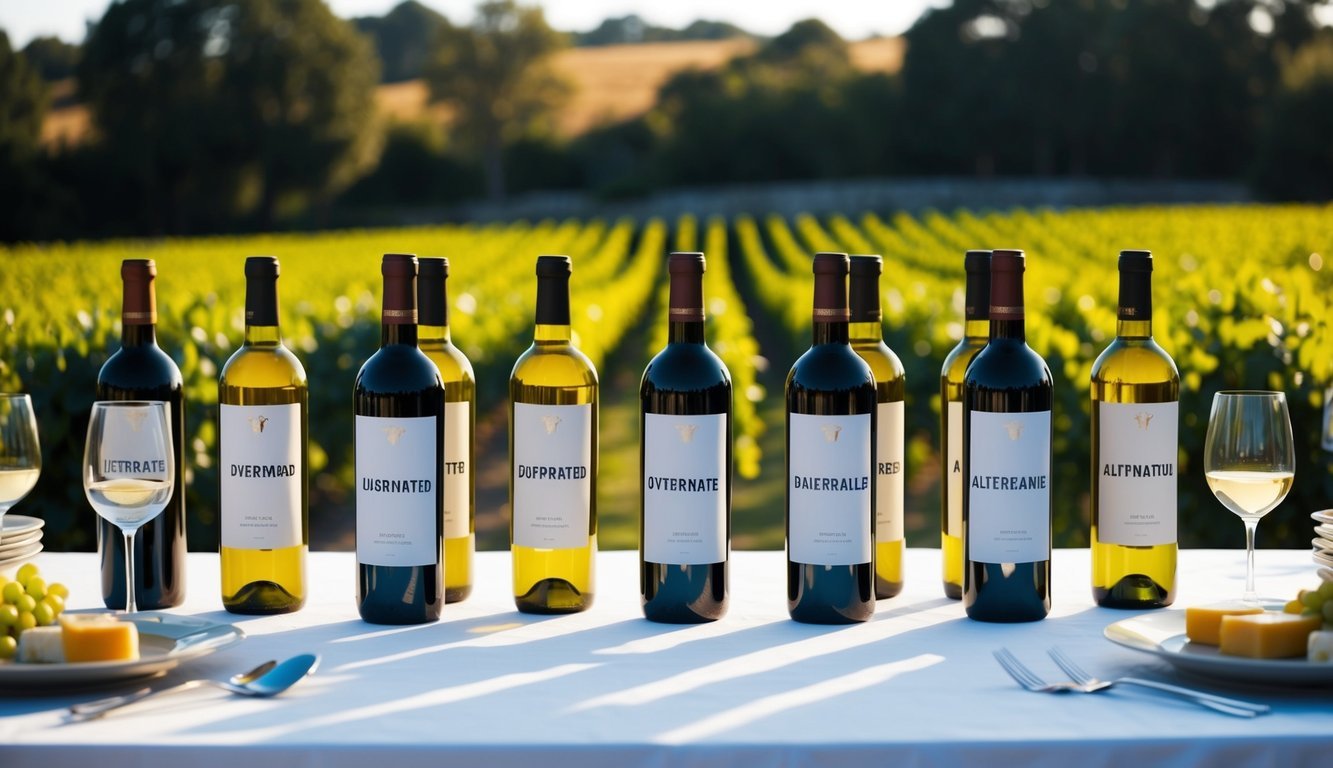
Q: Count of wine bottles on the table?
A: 11